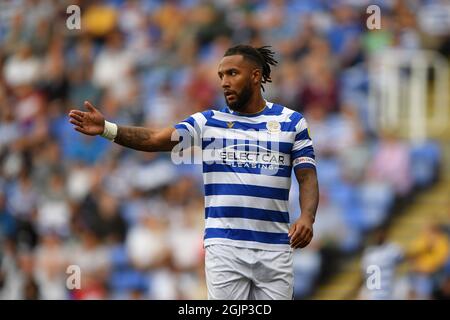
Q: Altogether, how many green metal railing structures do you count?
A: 0